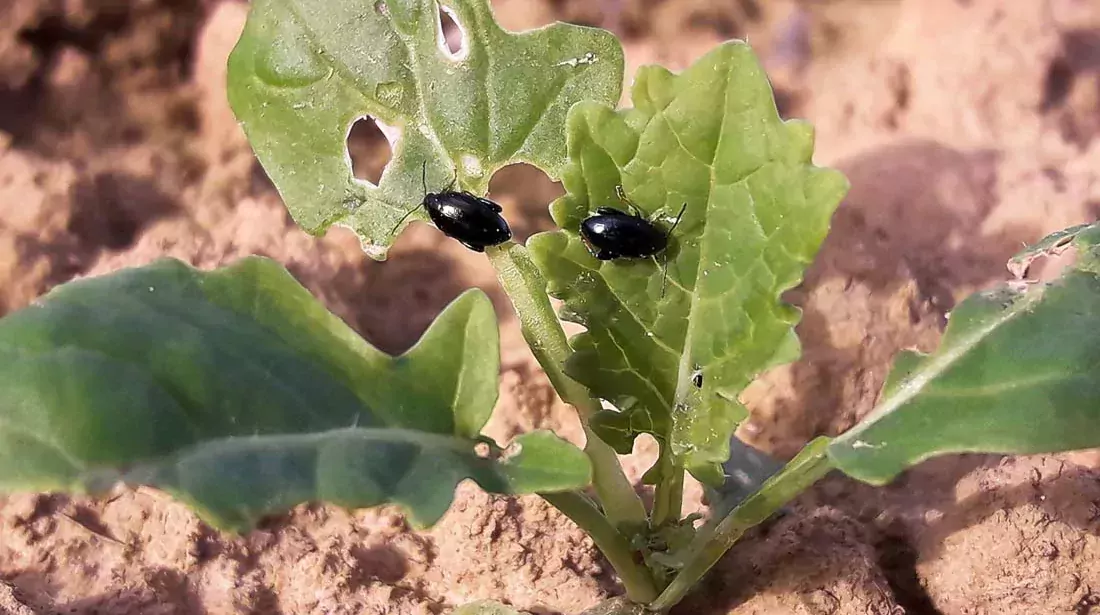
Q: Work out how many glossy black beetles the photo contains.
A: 2